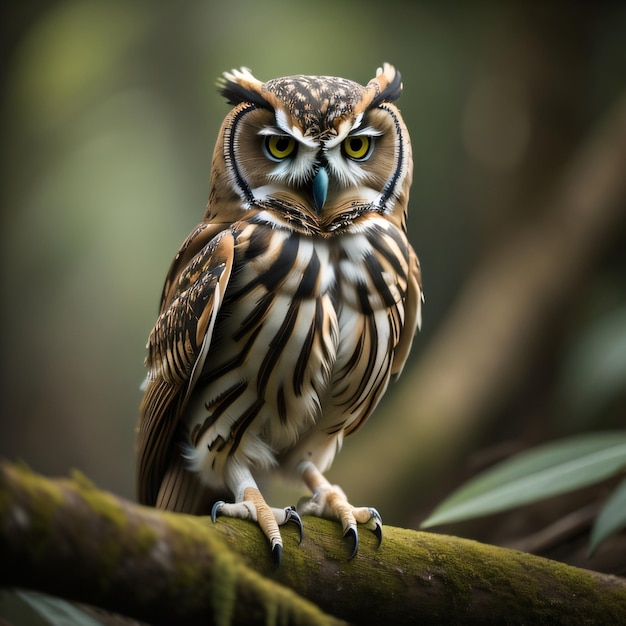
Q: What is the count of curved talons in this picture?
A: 5